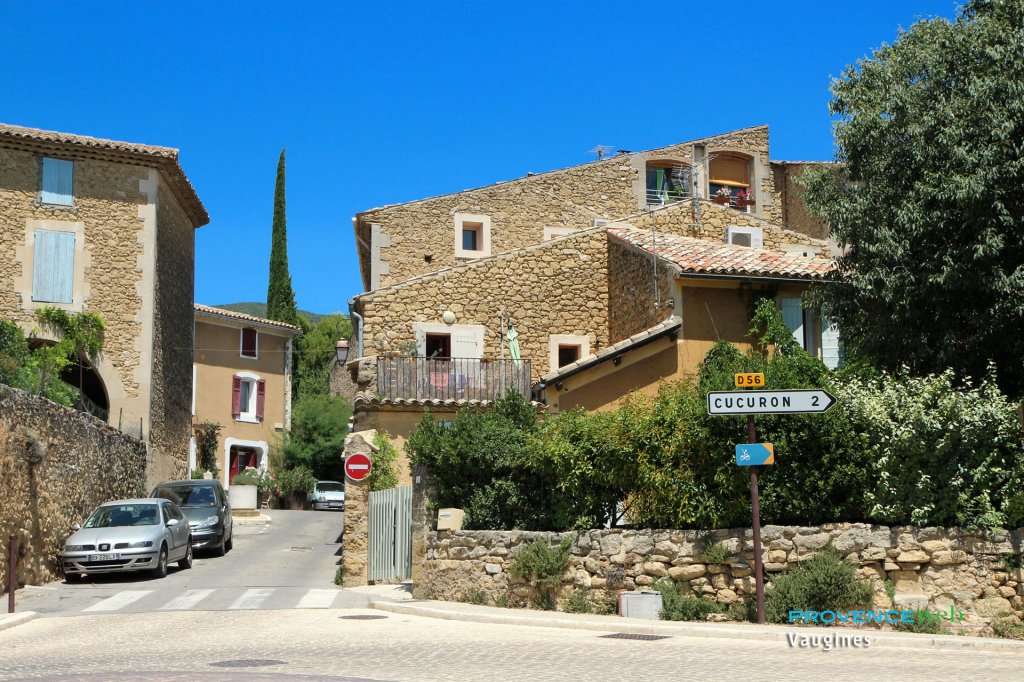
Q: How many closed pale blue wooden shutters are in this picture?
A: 2